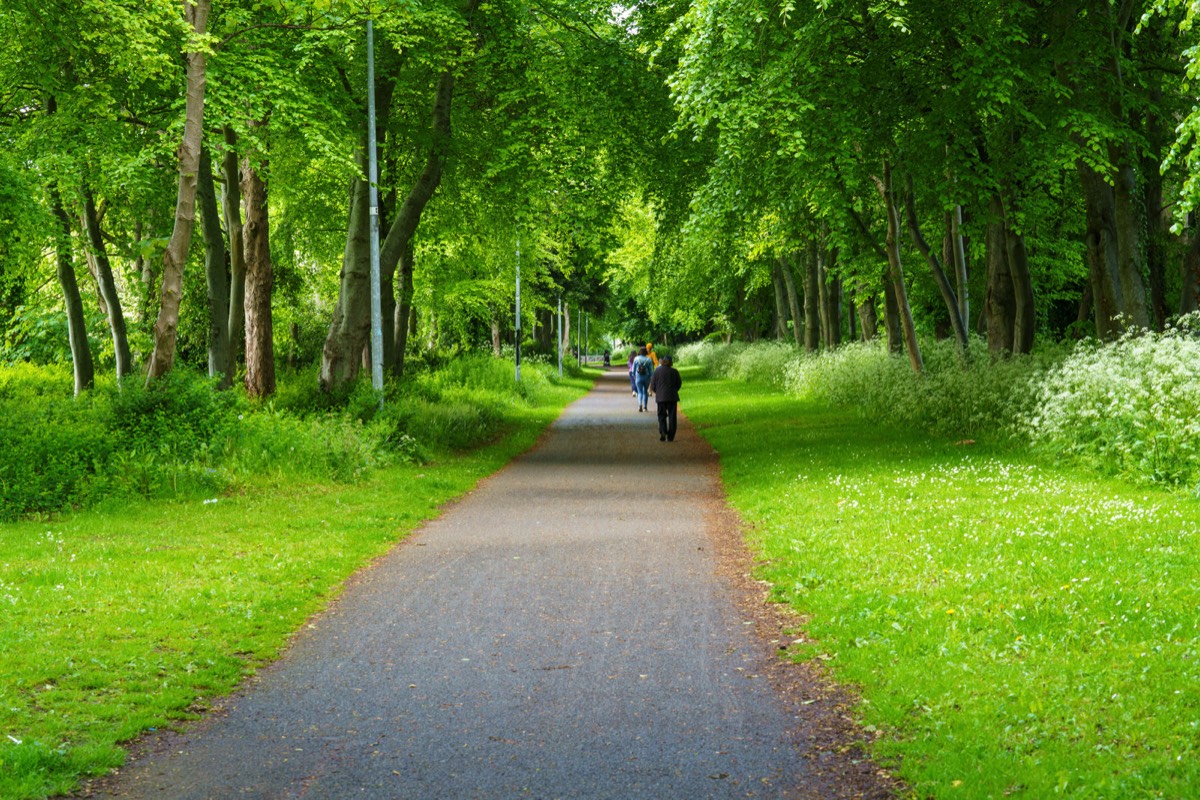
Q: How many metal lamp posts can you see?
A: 5